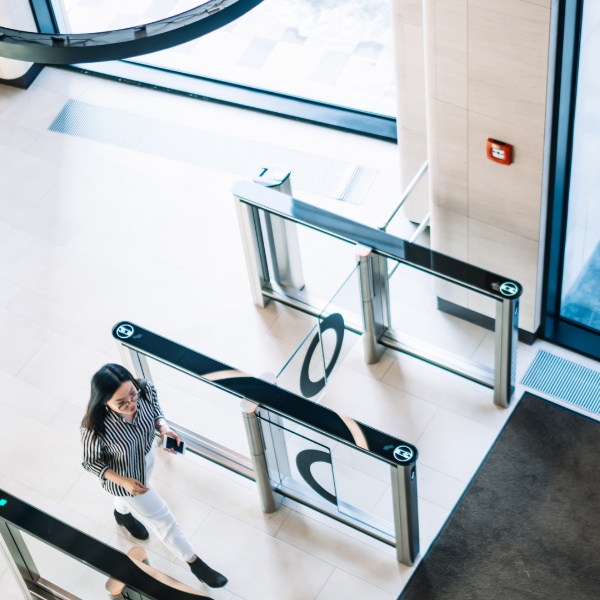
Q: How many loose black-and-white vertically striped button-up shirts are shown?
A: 1